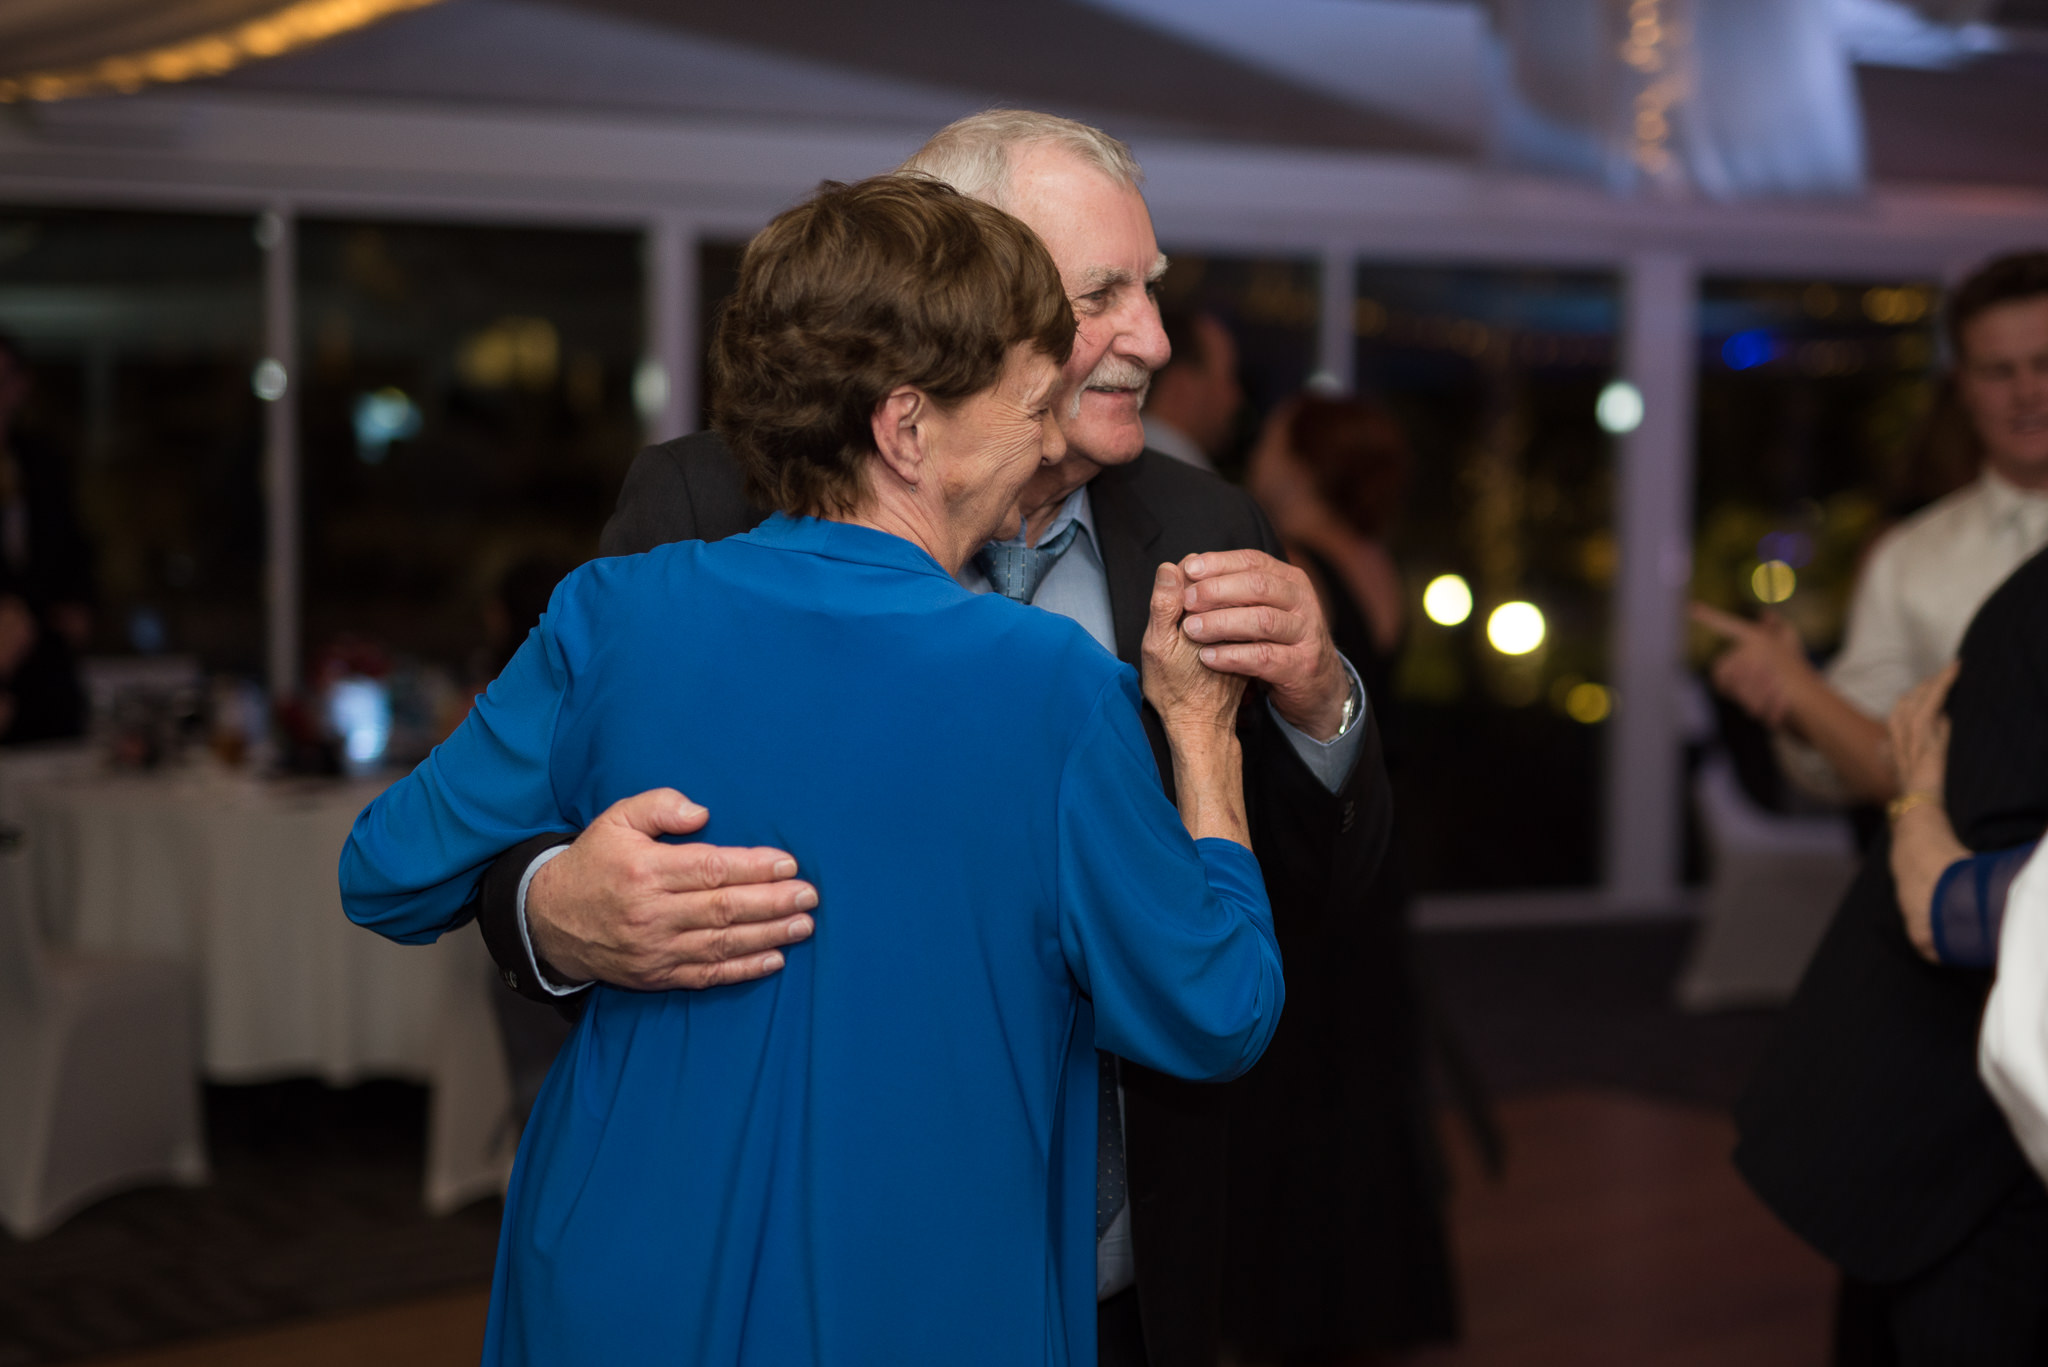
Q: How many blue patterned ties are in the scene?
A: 1